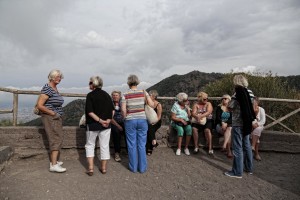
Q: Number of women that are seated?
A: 6